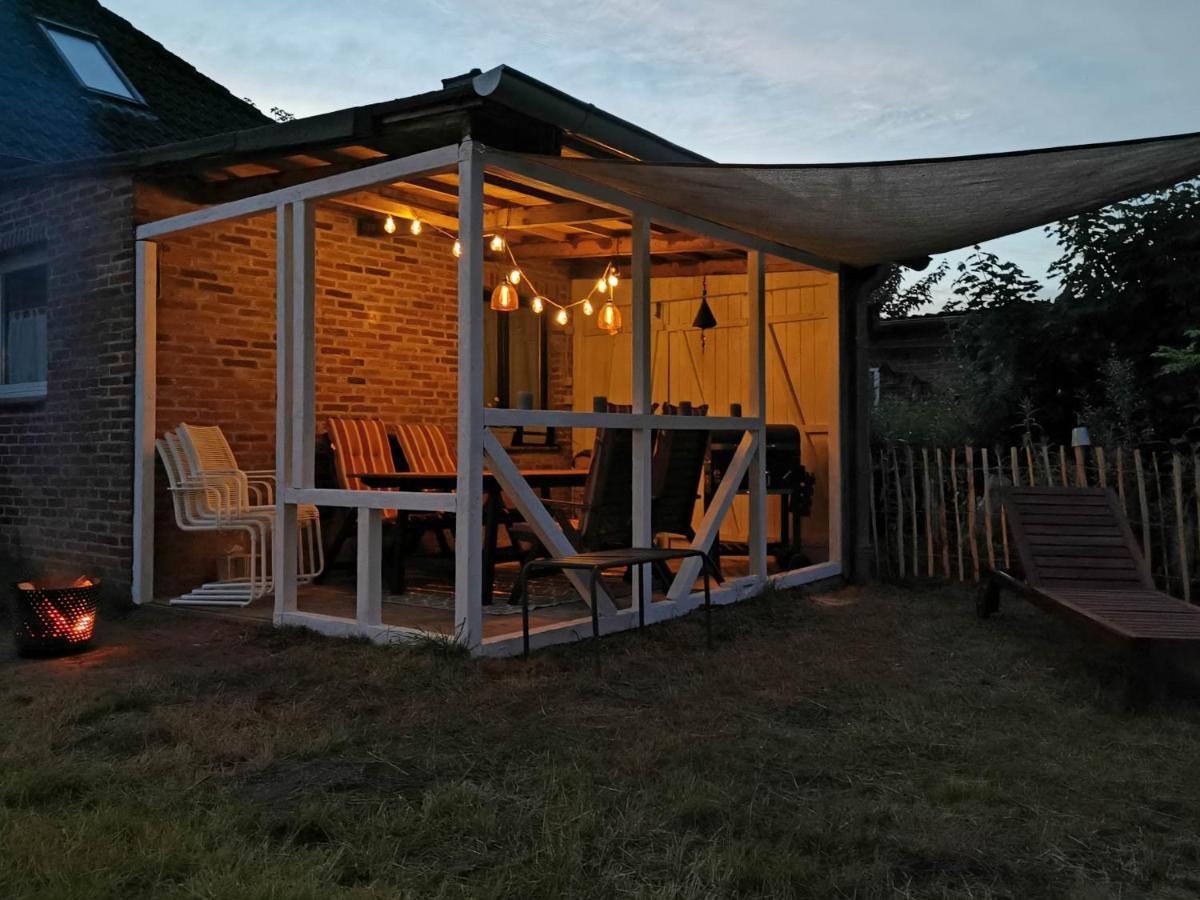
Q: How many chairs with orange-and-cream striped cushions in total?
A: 2